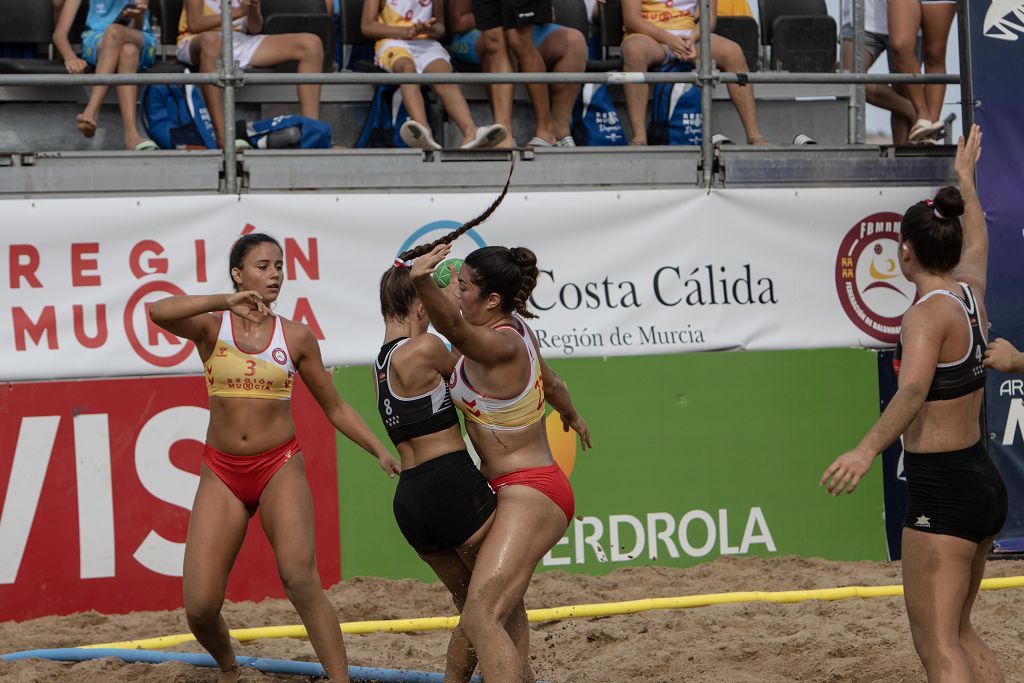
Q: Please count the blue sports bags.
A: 5